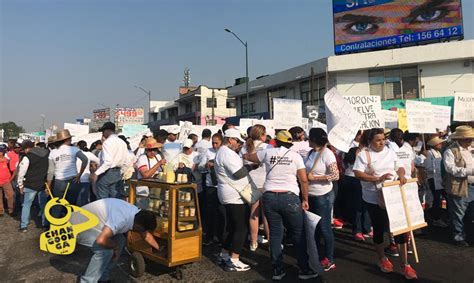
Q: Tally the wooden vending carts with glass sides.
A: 1